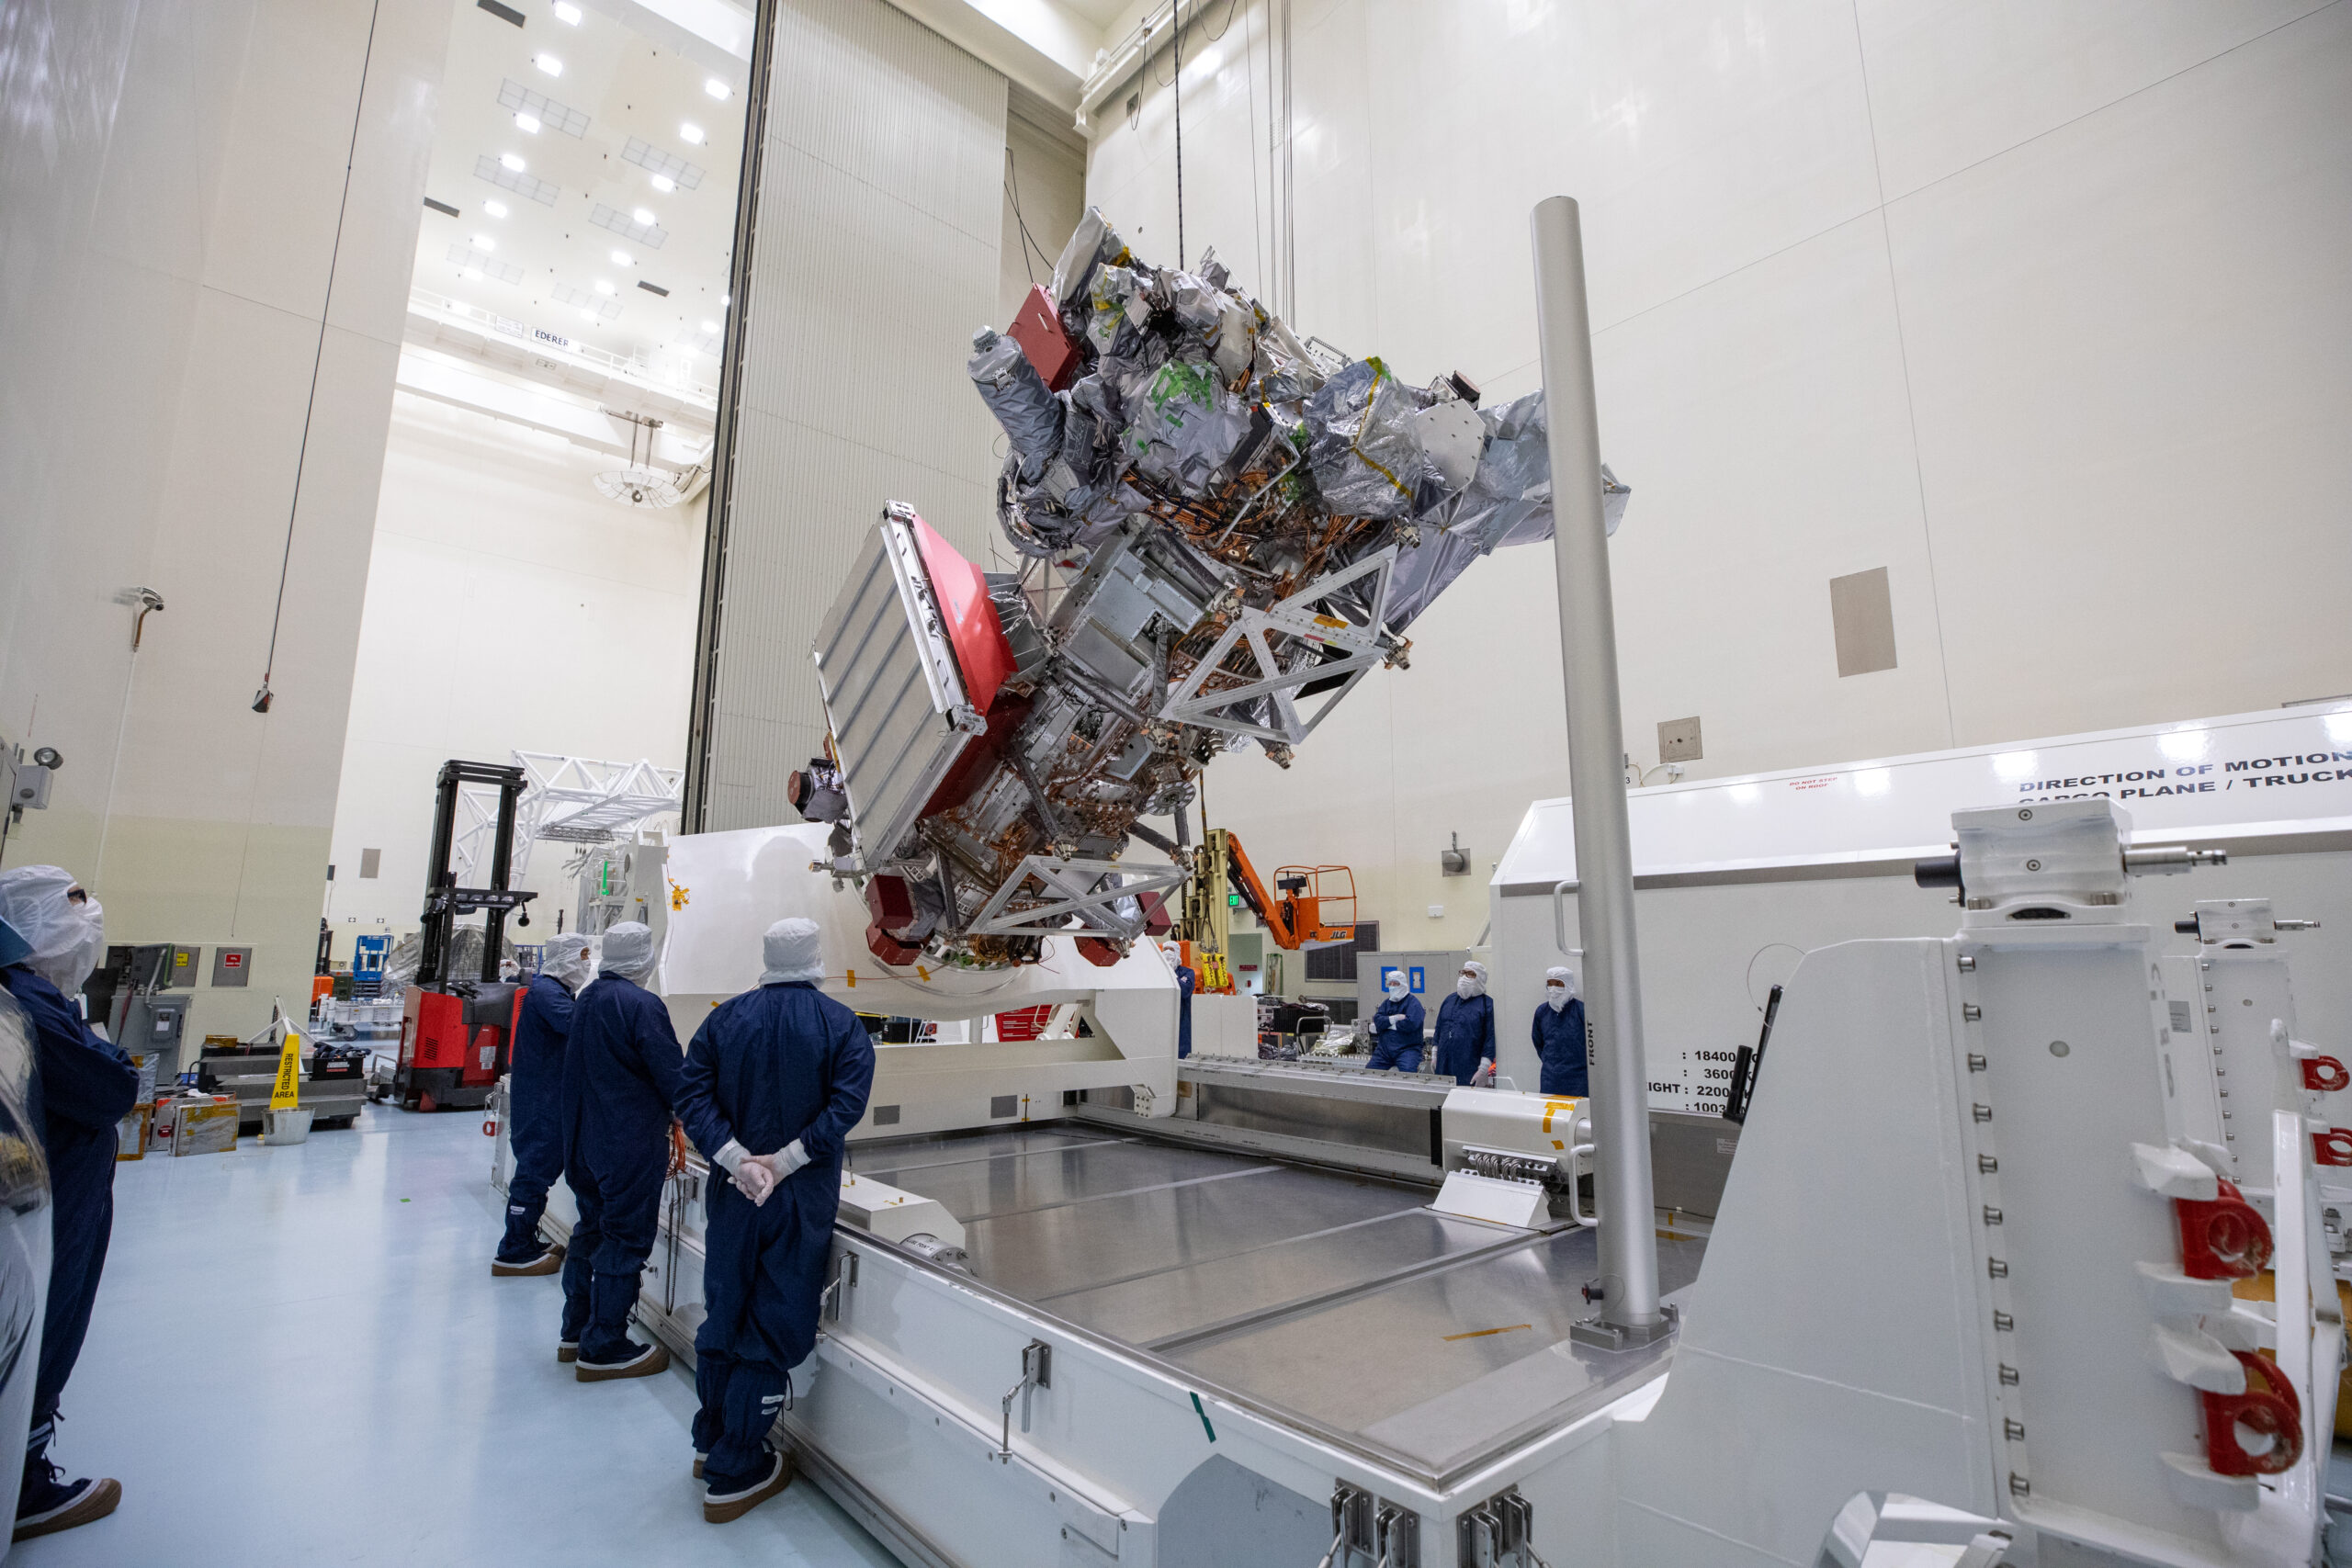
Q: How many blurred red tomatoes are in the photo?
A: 0